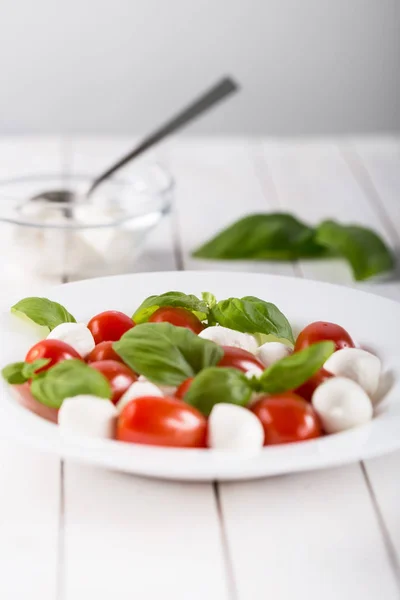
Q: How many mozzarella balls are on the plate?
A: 8